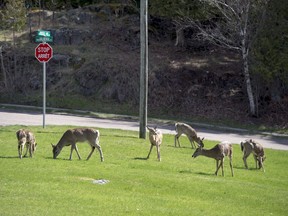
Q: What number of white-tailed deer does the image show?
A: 6